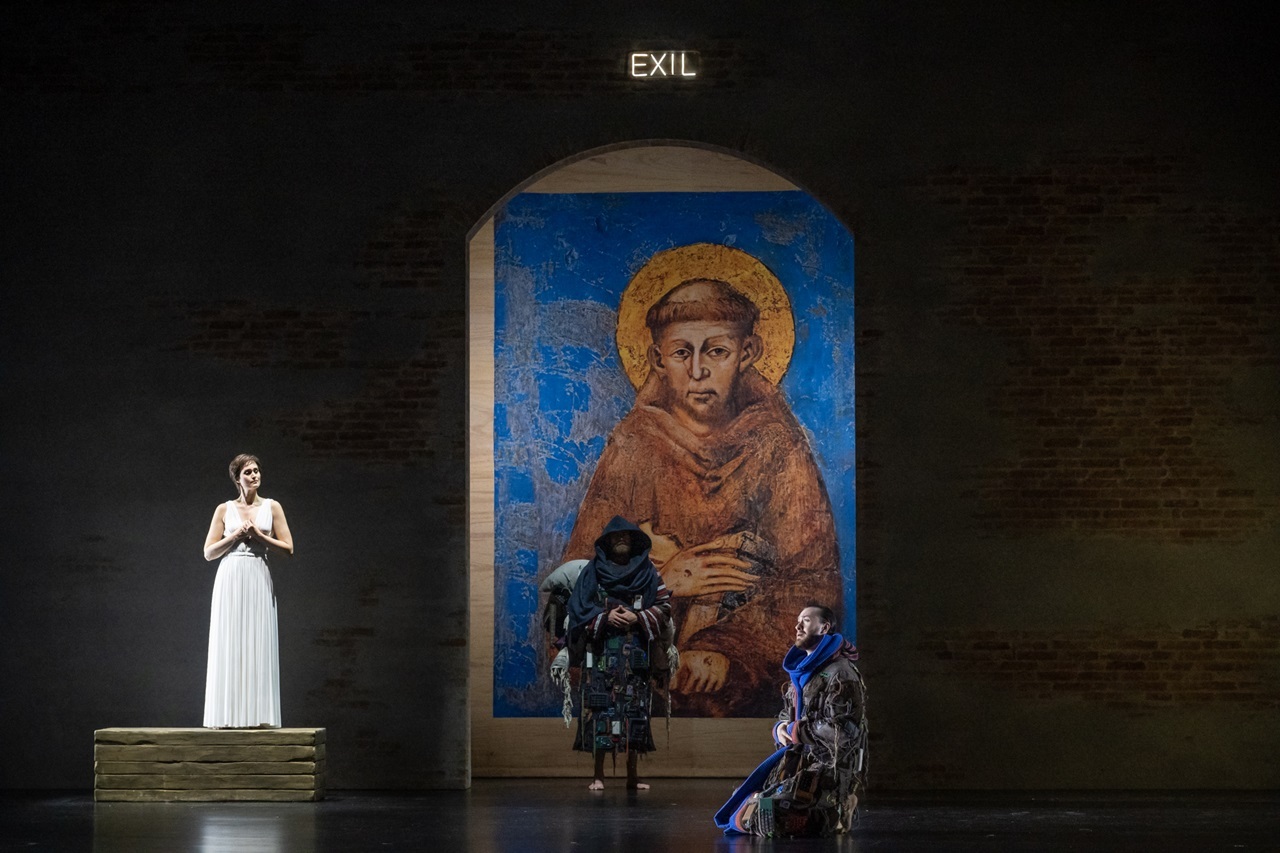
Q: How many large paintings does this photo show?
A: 1